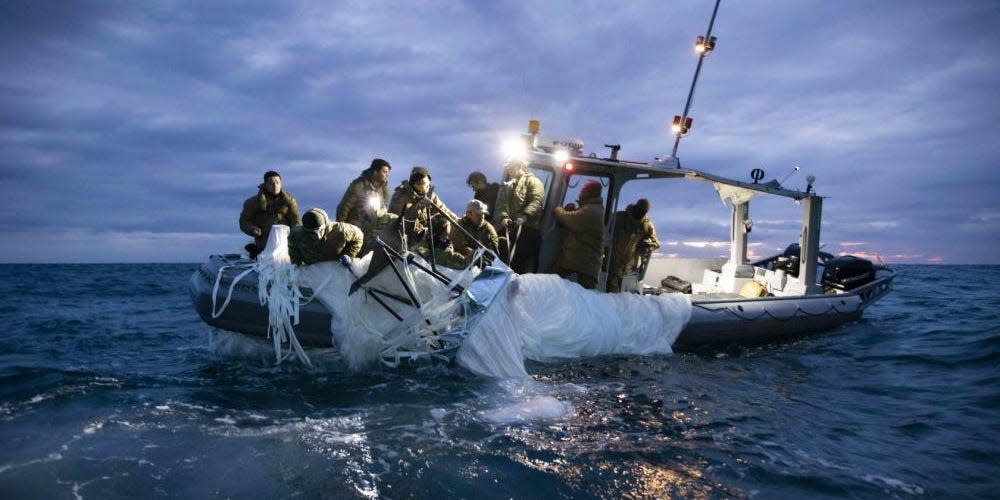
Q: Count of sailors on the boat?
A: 10